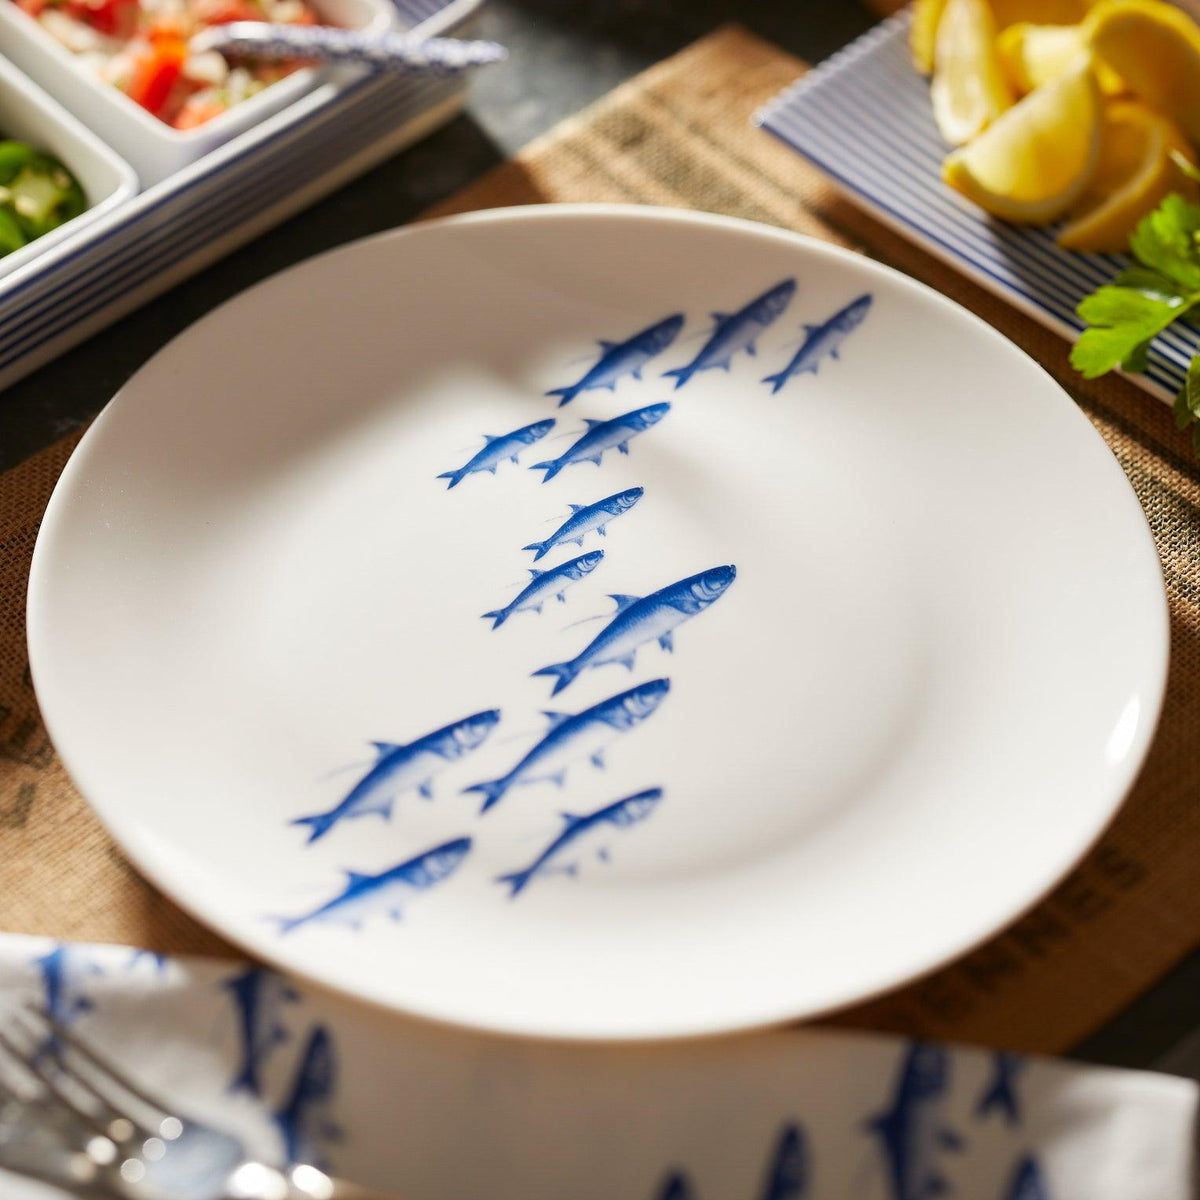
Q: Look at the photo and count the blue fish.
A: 12